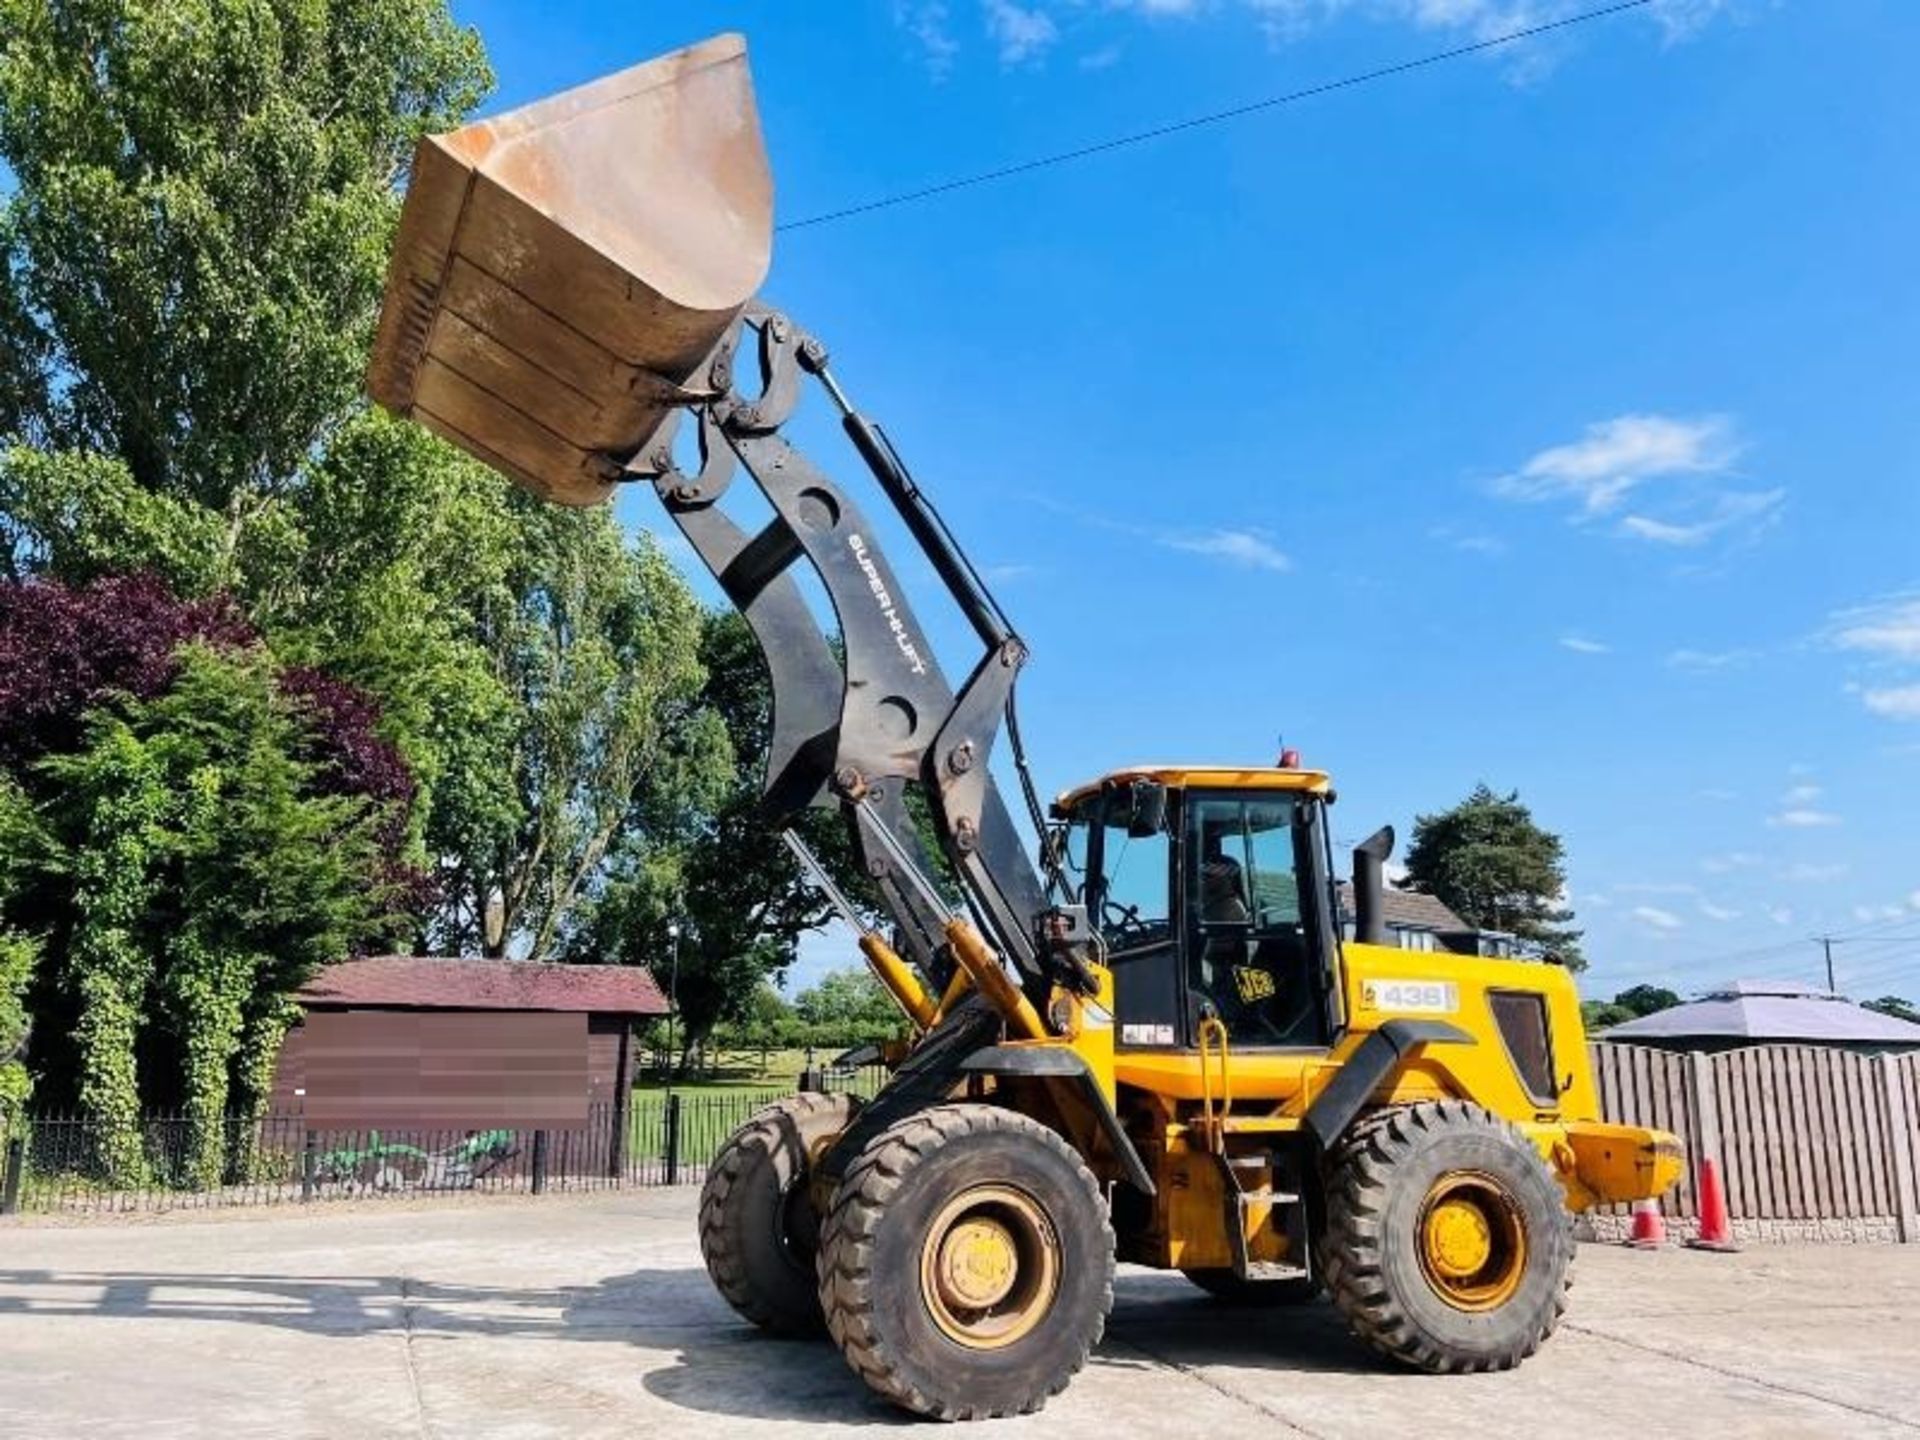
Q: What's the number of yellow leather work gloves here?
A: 0